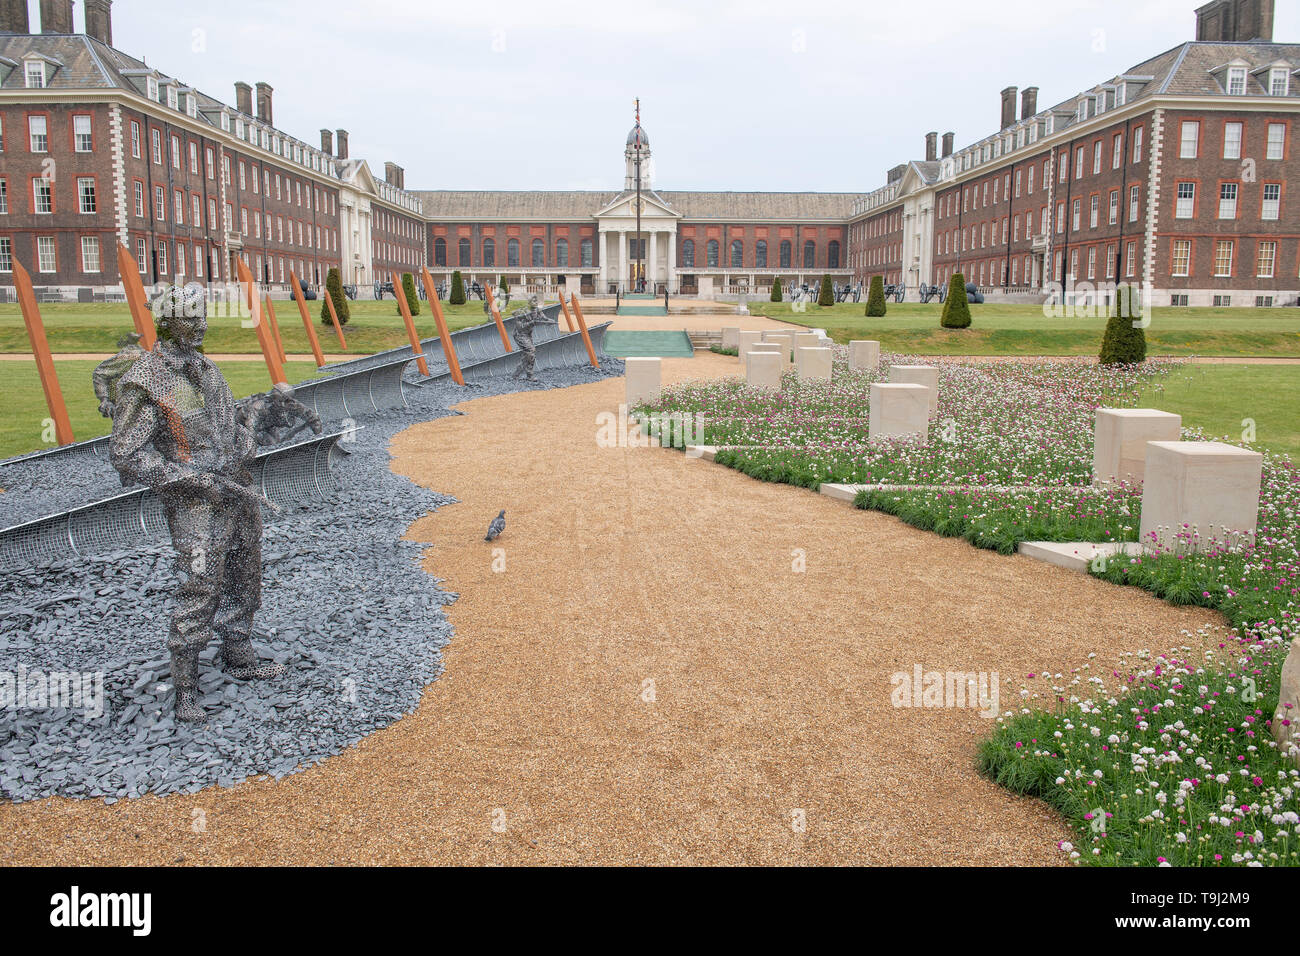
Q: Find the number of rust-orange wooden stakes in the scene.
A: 11